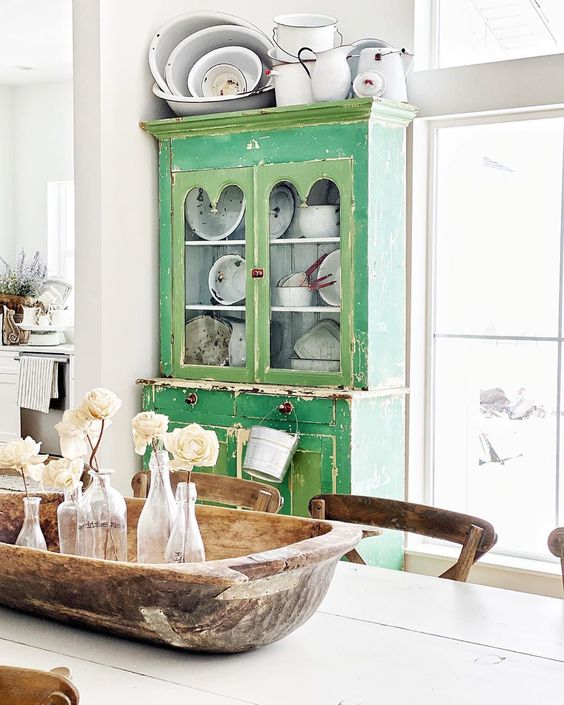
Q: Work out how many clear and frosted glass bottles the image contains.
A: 5